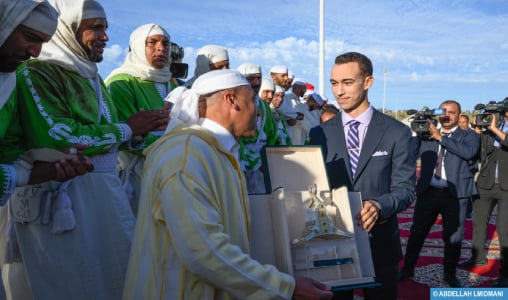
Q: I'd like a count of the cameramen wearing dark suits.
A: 2